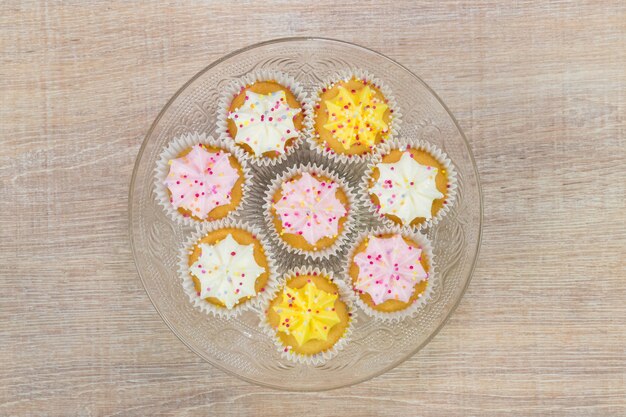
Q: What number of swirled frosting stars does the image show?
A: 8